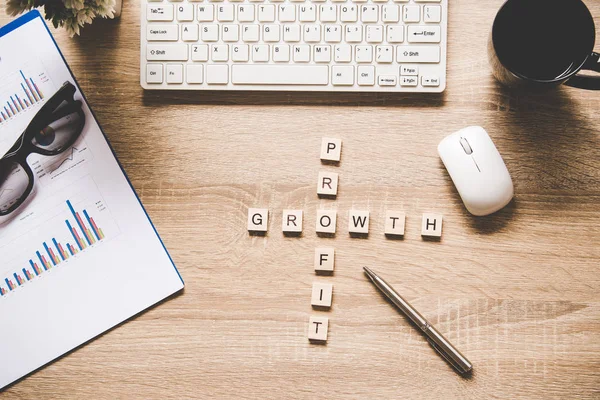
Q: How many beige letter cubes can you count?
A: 11